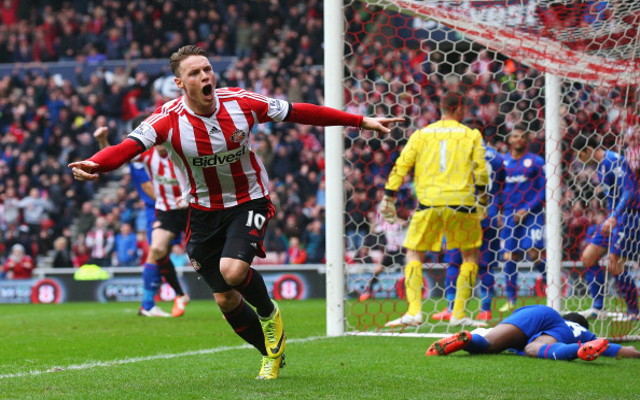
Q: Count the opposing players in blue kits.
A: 5